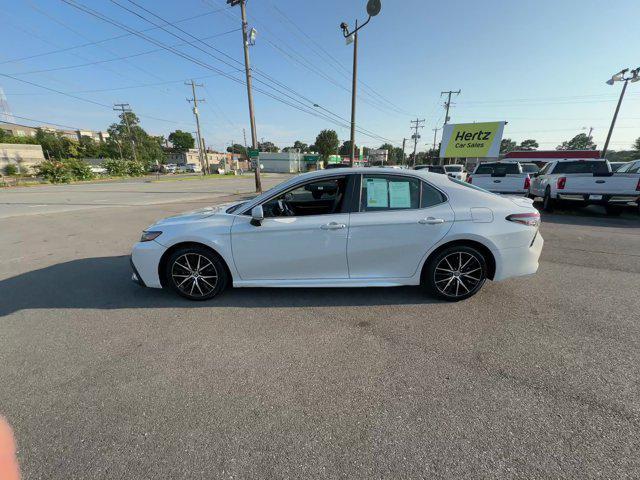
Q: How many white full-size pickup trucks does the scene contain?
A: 2